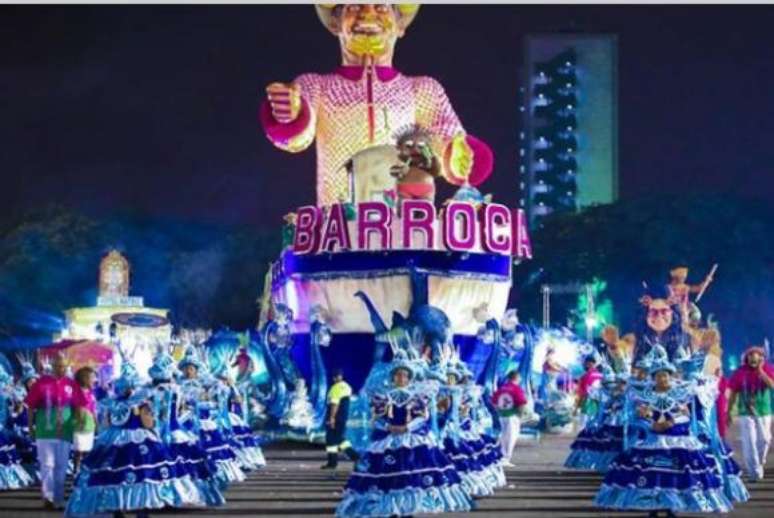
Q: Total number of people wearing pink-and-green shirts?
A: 5